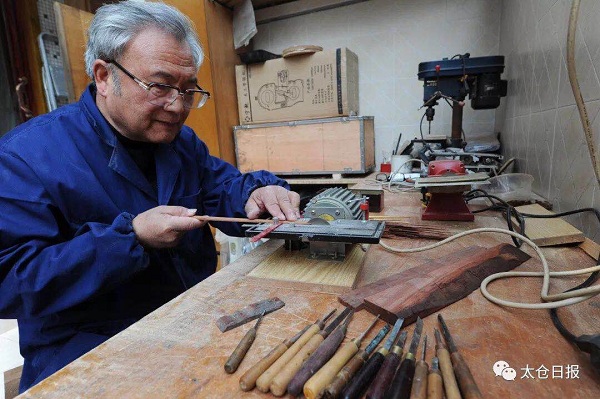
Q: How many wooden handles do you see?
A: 14